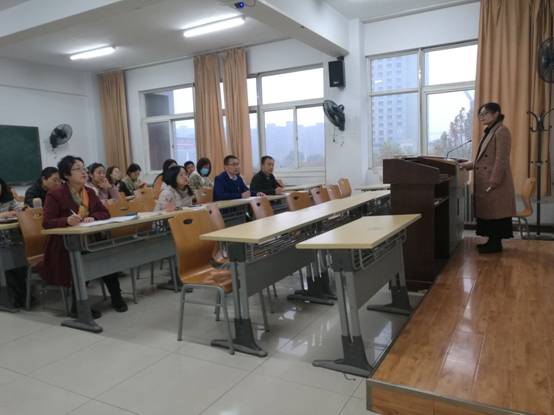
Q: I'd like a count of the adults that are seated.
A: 12